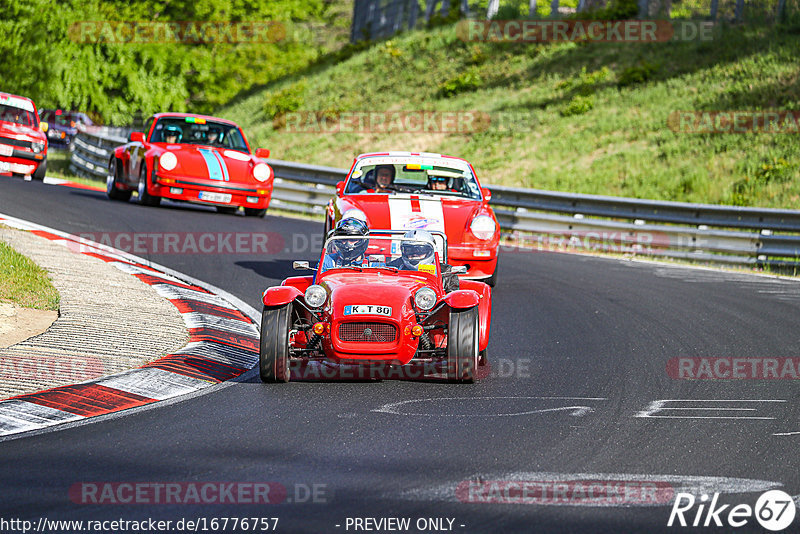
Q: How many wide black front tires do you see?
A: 2